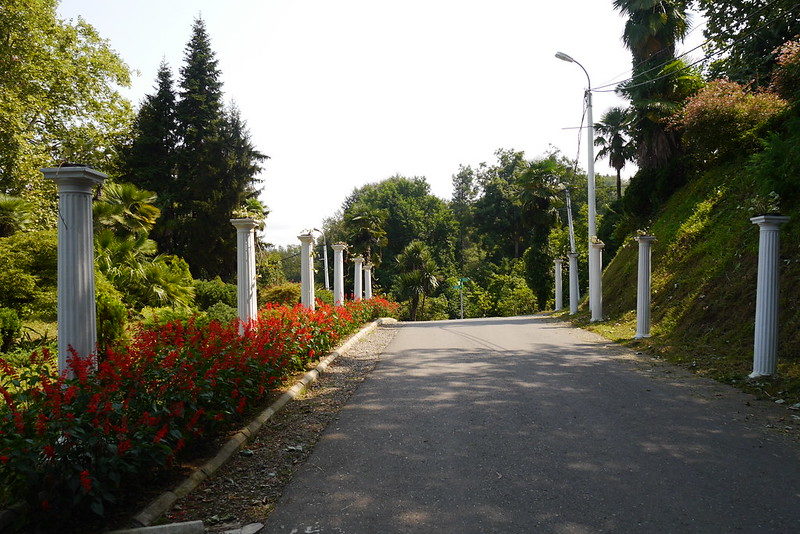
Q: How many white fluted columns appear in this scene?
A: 11